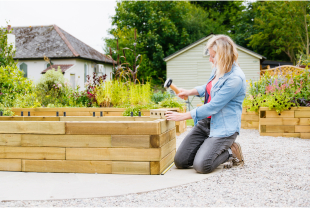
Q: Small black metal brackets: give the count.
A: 9